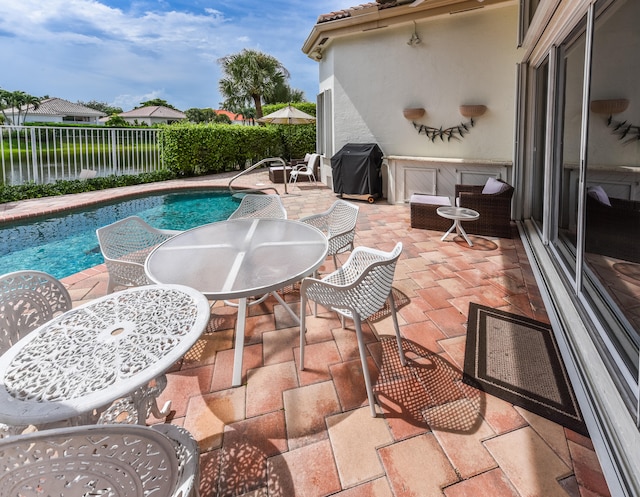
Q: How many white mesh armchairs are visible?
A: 4